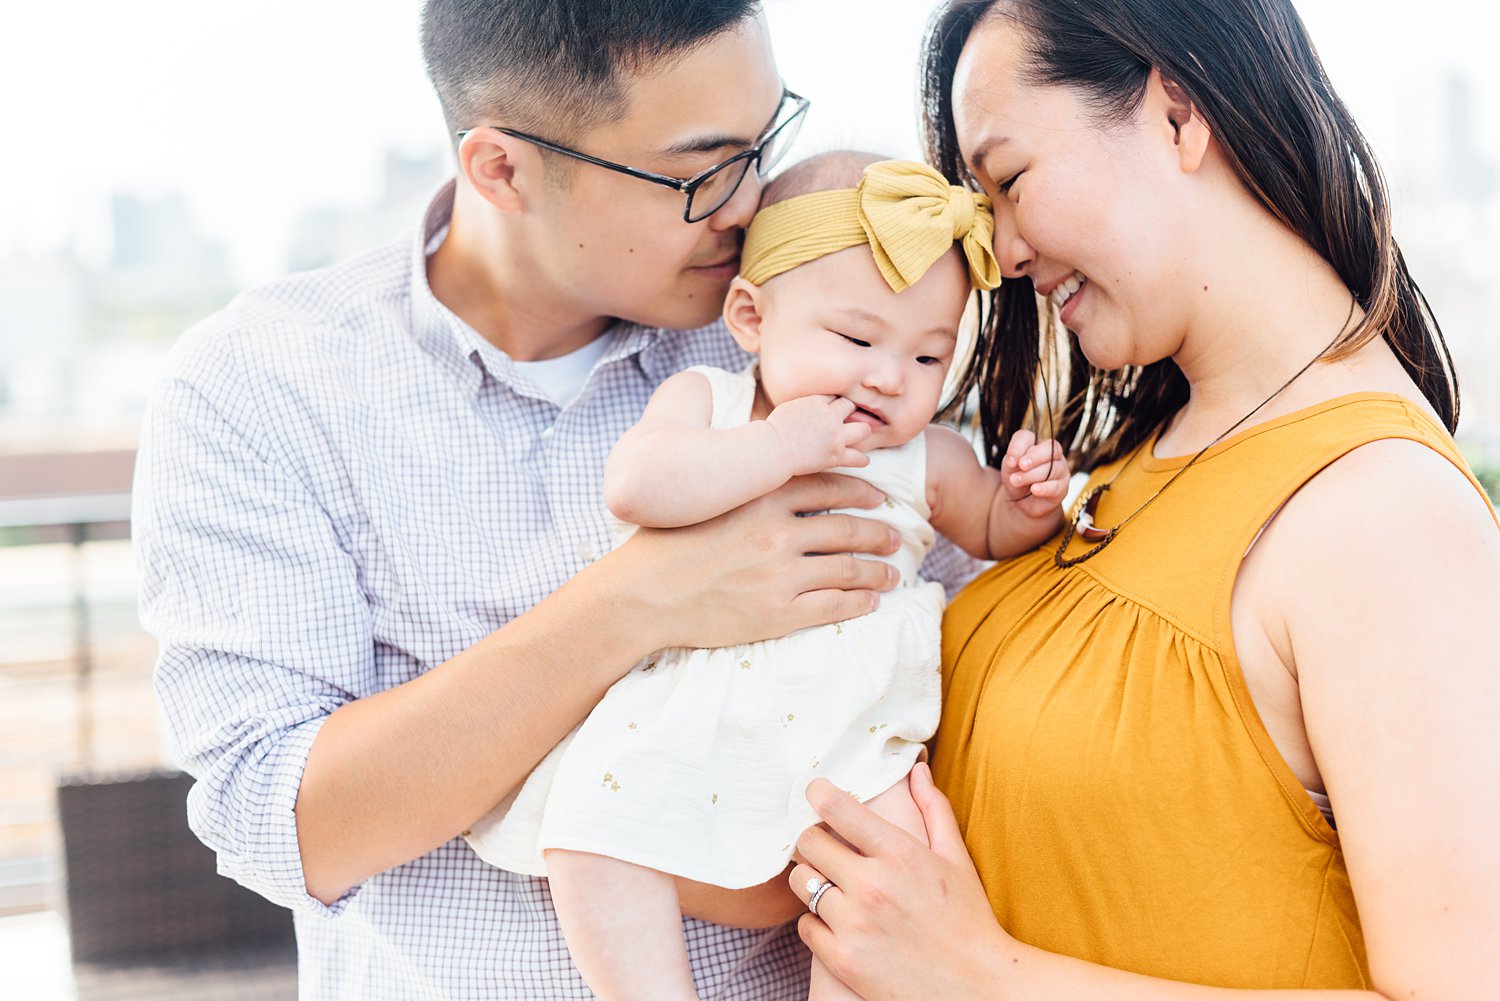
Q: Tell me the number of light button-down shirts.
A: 1